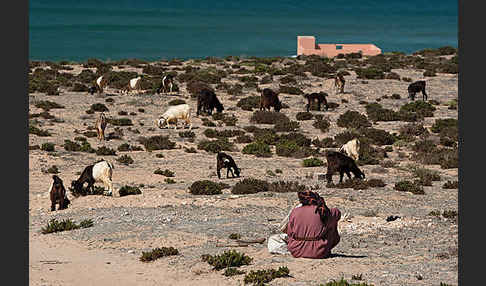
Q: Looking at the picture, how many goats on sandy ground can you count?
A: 15